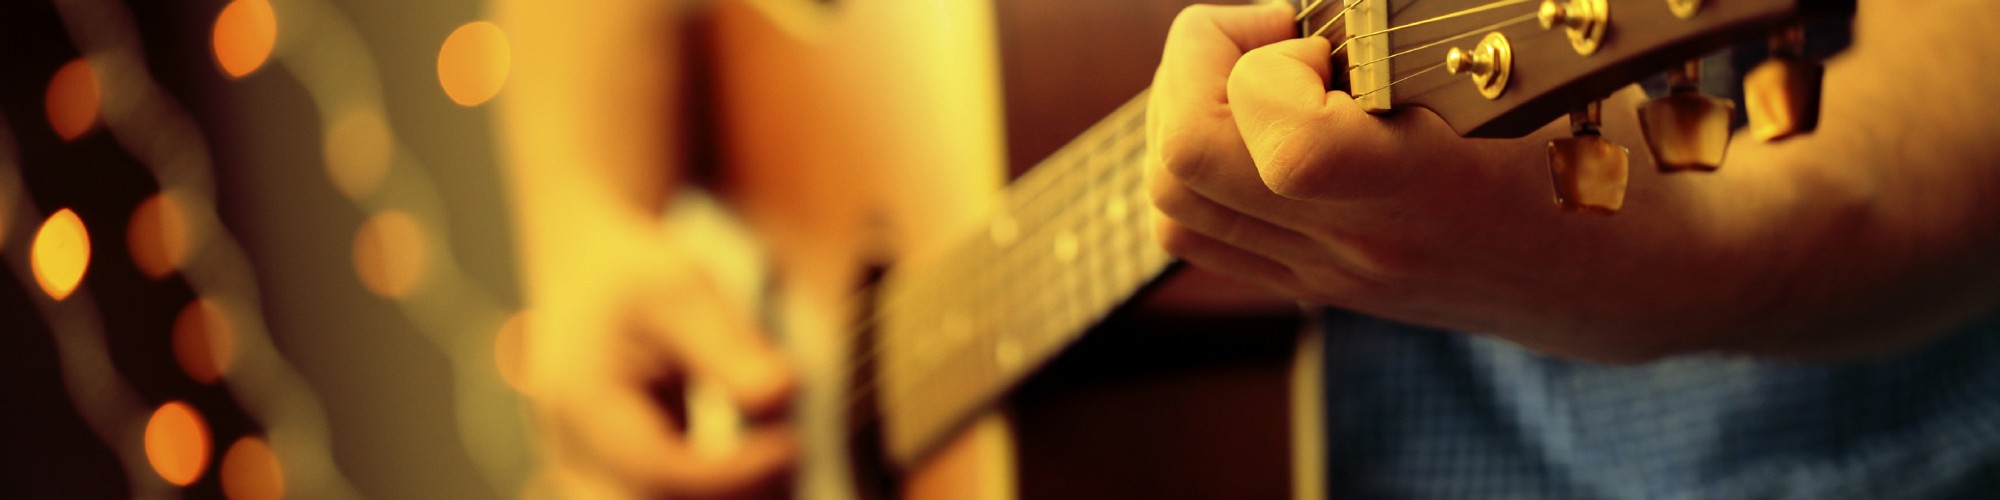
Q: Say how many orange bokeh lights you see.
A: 11